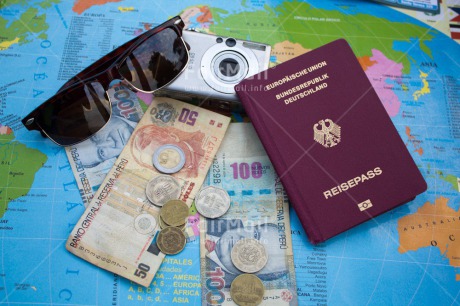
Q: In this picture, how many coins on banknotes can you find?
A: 8